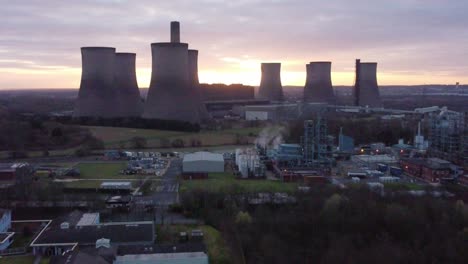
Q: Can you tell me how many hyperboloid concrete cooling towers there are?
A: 8